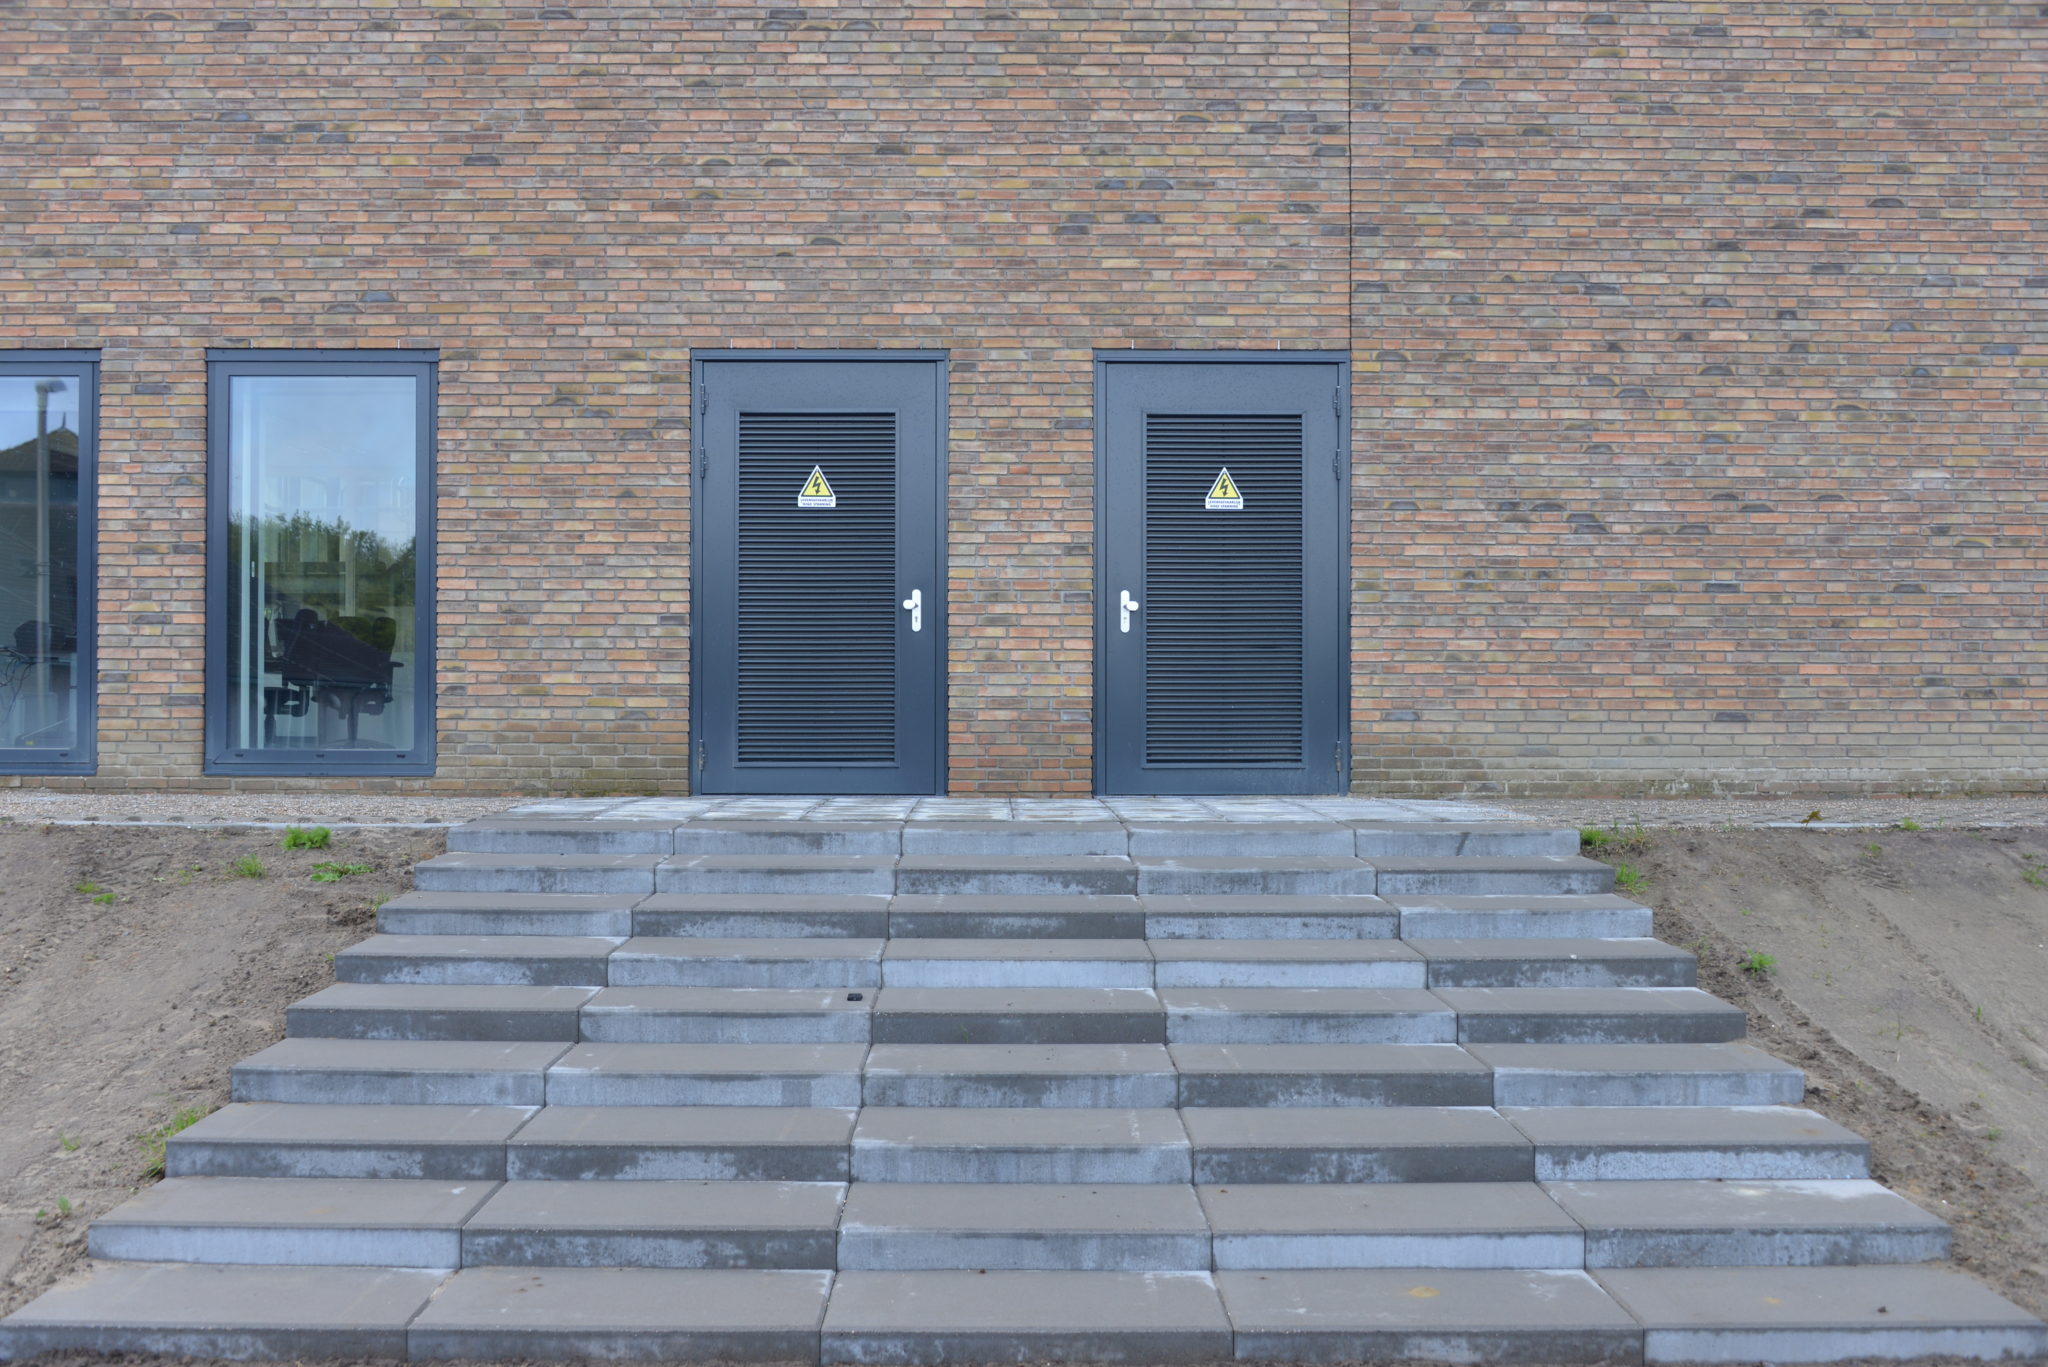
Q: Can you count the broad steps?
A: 9